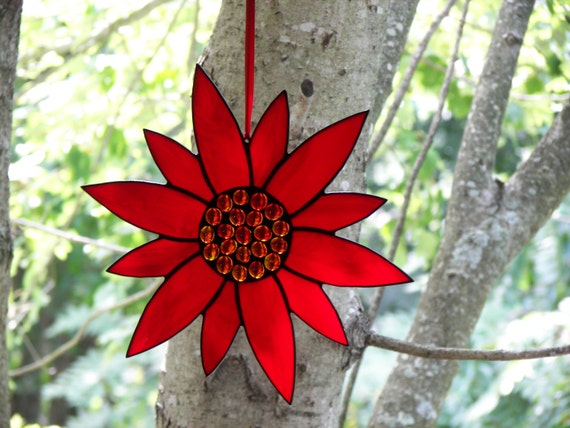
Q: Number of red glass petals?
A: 12